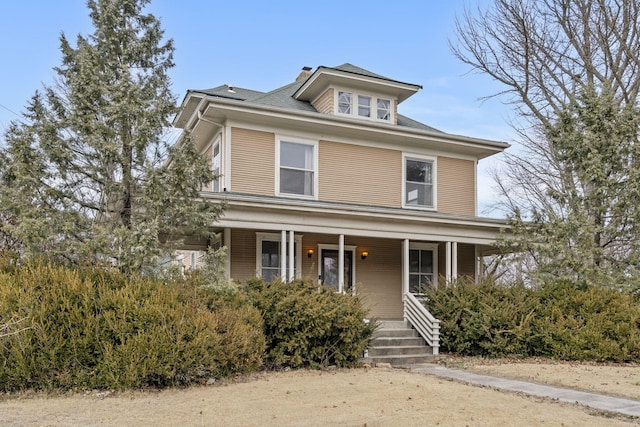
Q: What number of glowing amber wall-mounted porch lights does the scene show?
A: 2